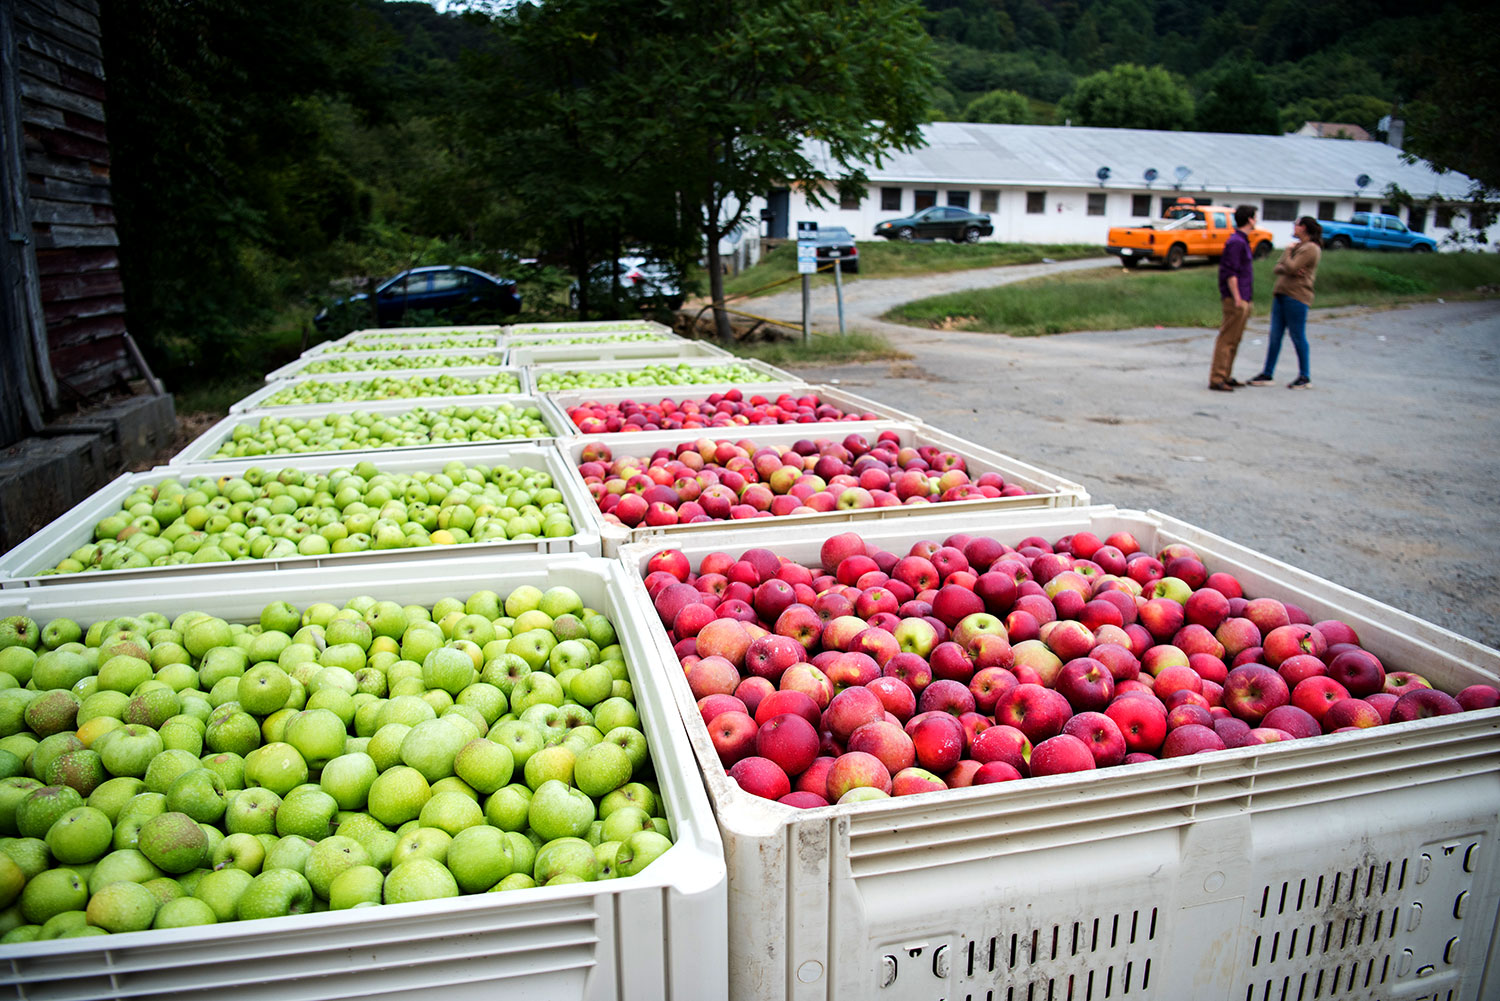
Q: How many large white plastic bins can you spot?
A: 14